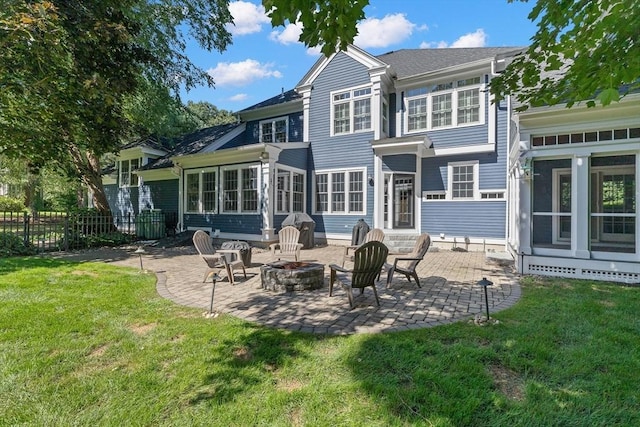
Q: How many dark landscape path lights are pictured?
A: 3